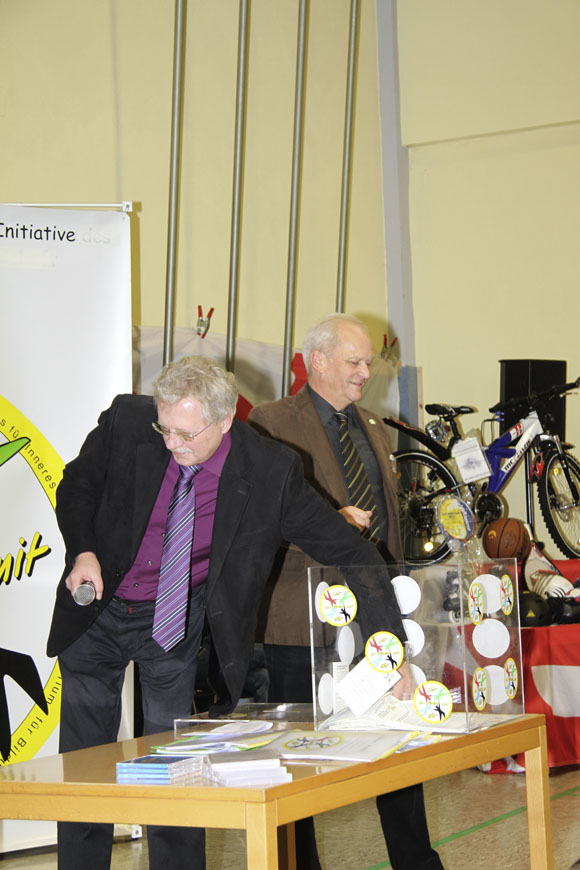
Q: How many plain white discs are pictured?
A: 9